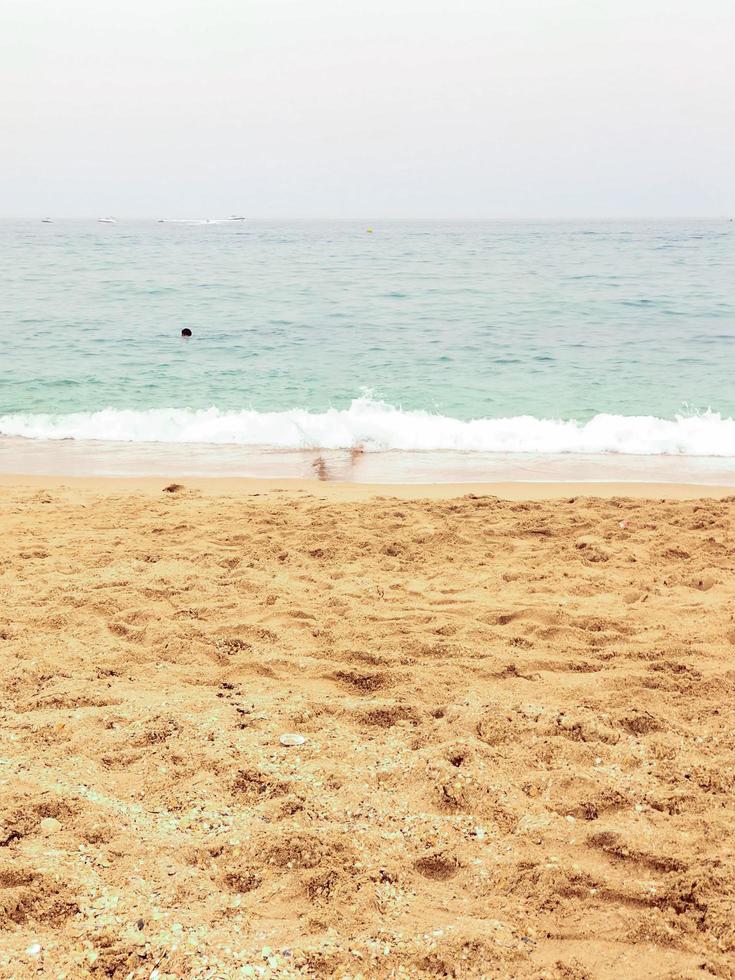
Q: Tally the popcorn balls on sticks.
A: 0